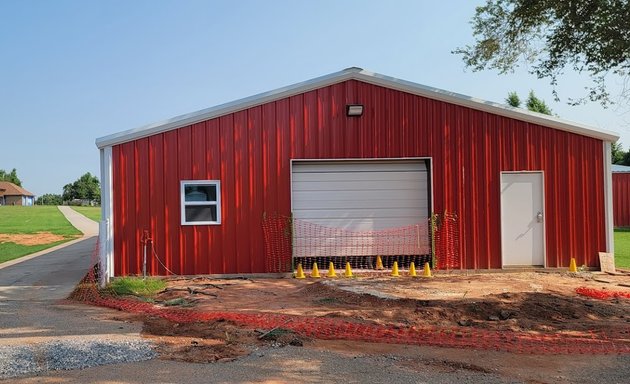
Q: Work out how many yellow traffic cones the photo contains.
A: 9